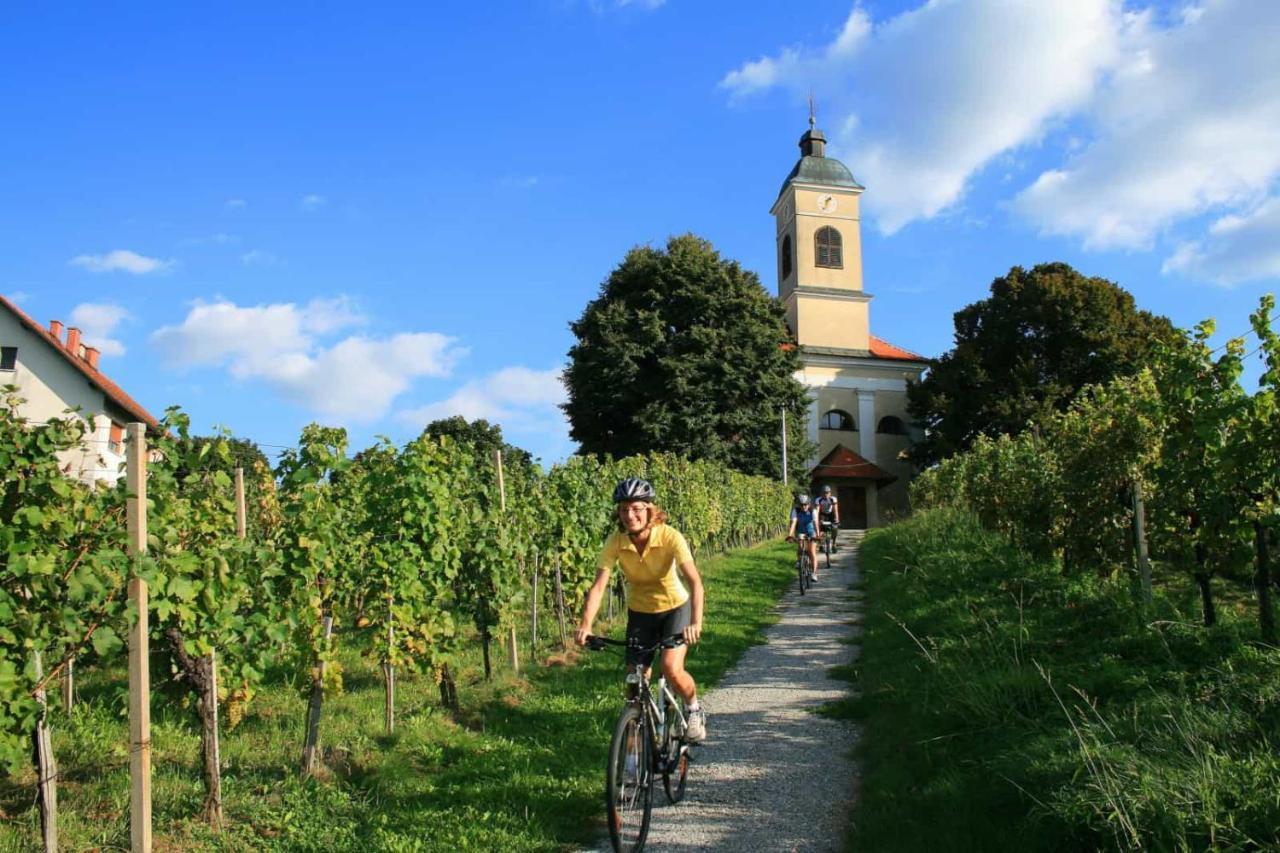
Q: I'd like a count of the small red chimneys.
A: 3